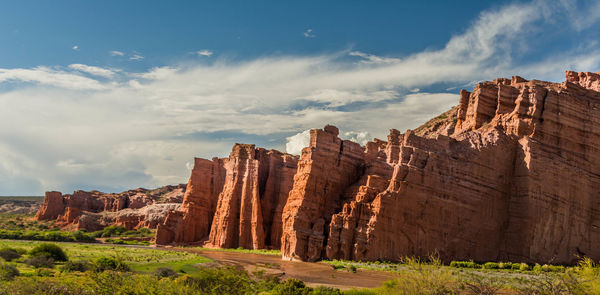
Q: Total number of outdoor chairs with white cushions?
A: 0